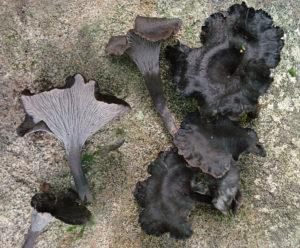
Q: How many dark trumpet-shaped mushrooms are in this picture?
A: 6